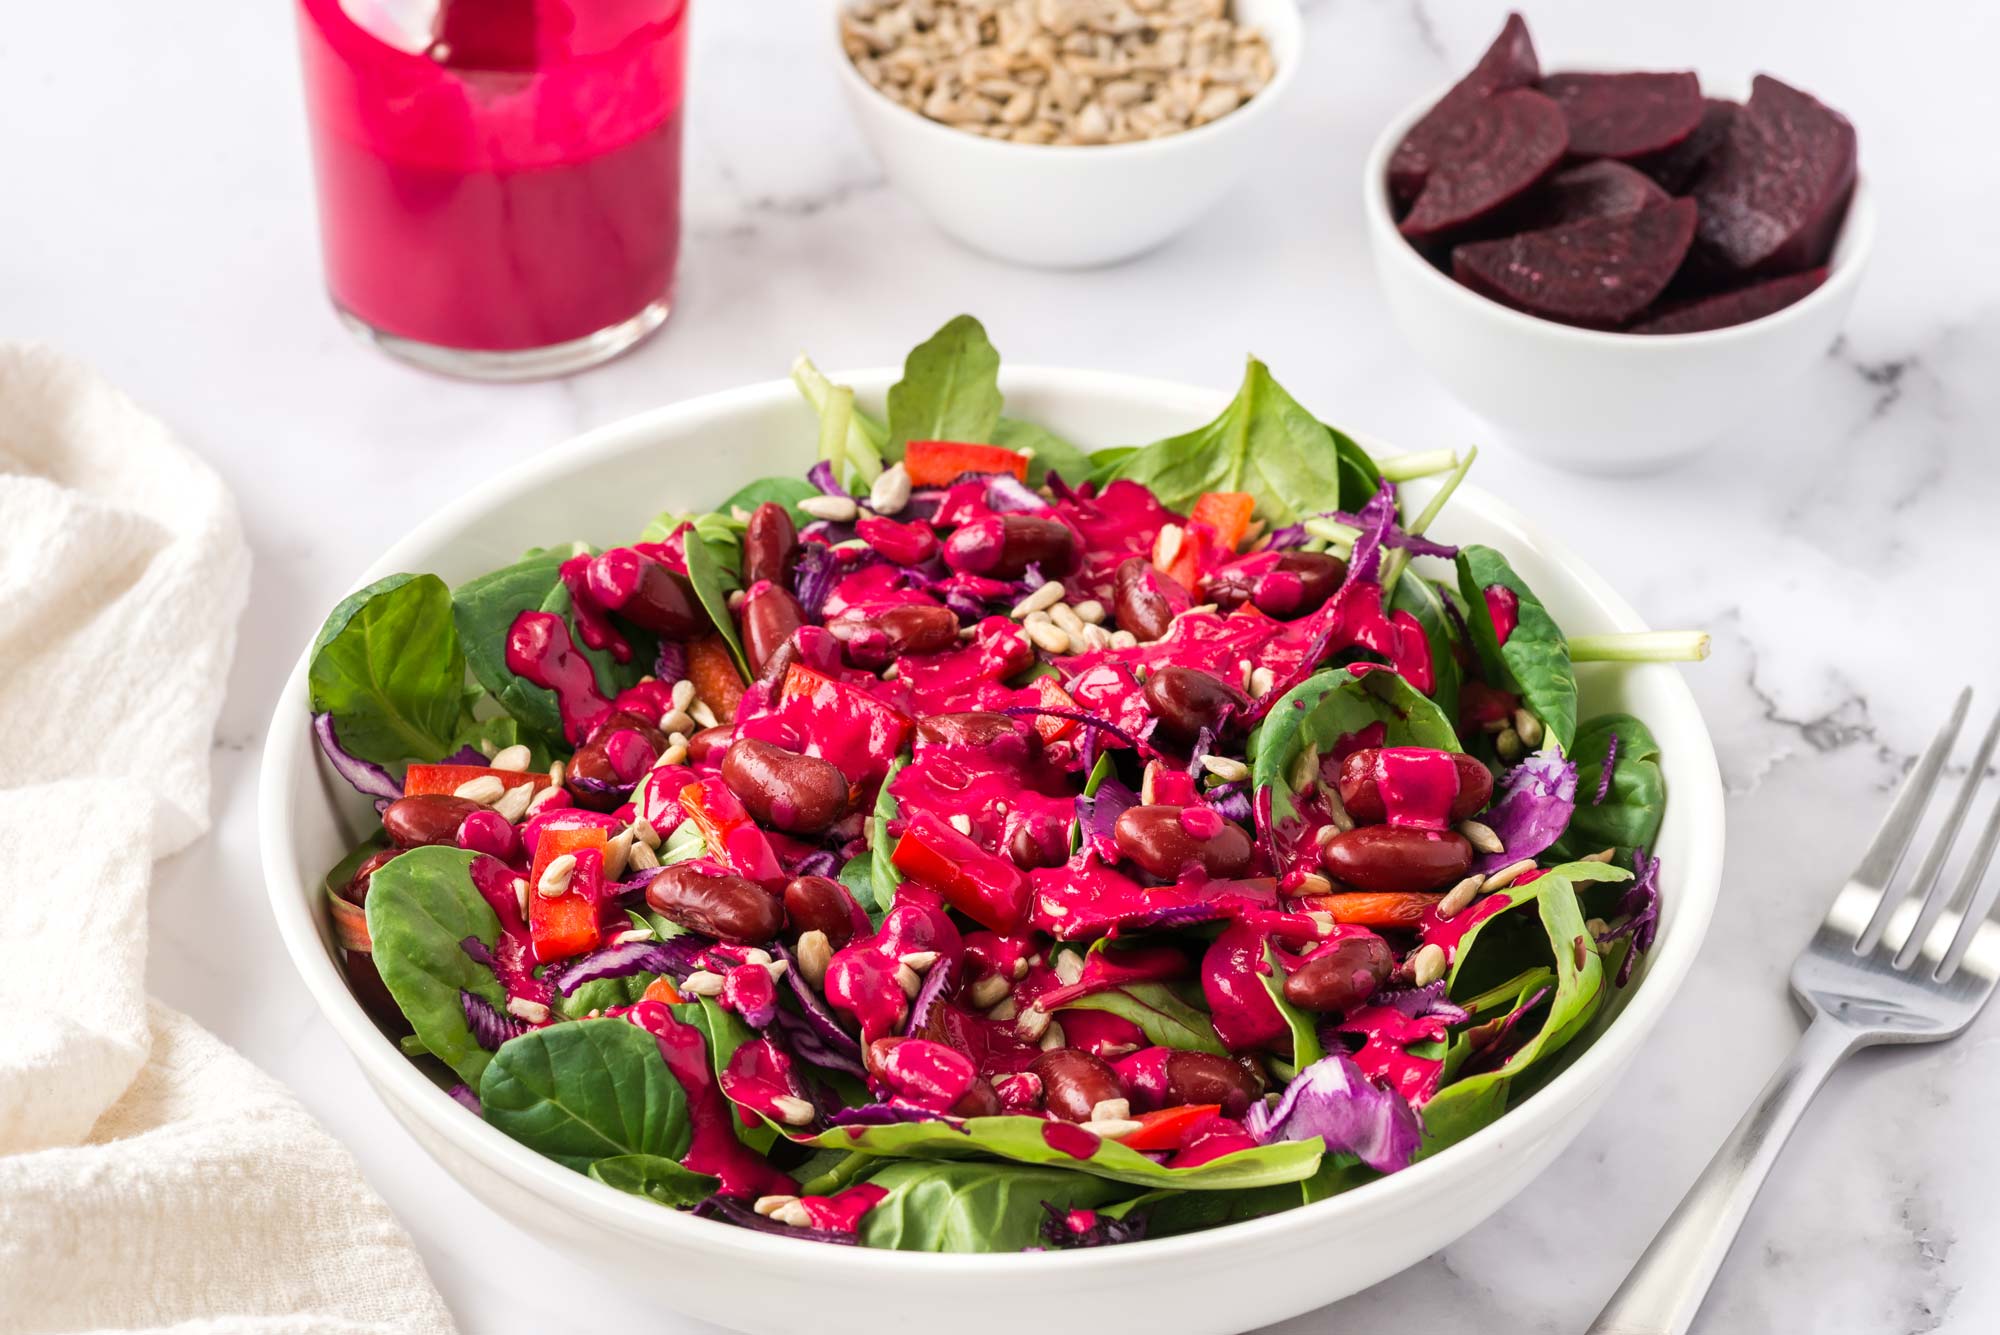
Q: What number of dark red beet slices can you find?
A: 8